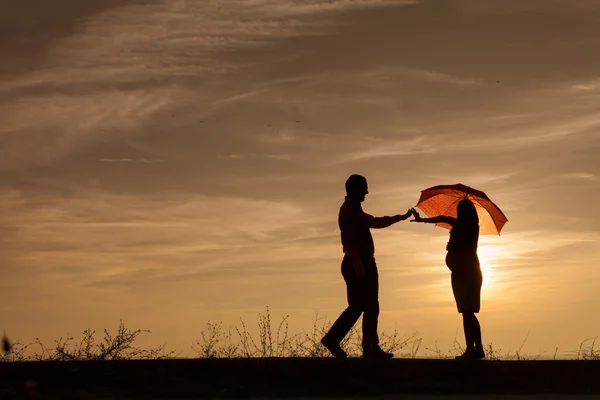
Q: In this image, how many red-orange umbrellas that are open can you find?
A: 1